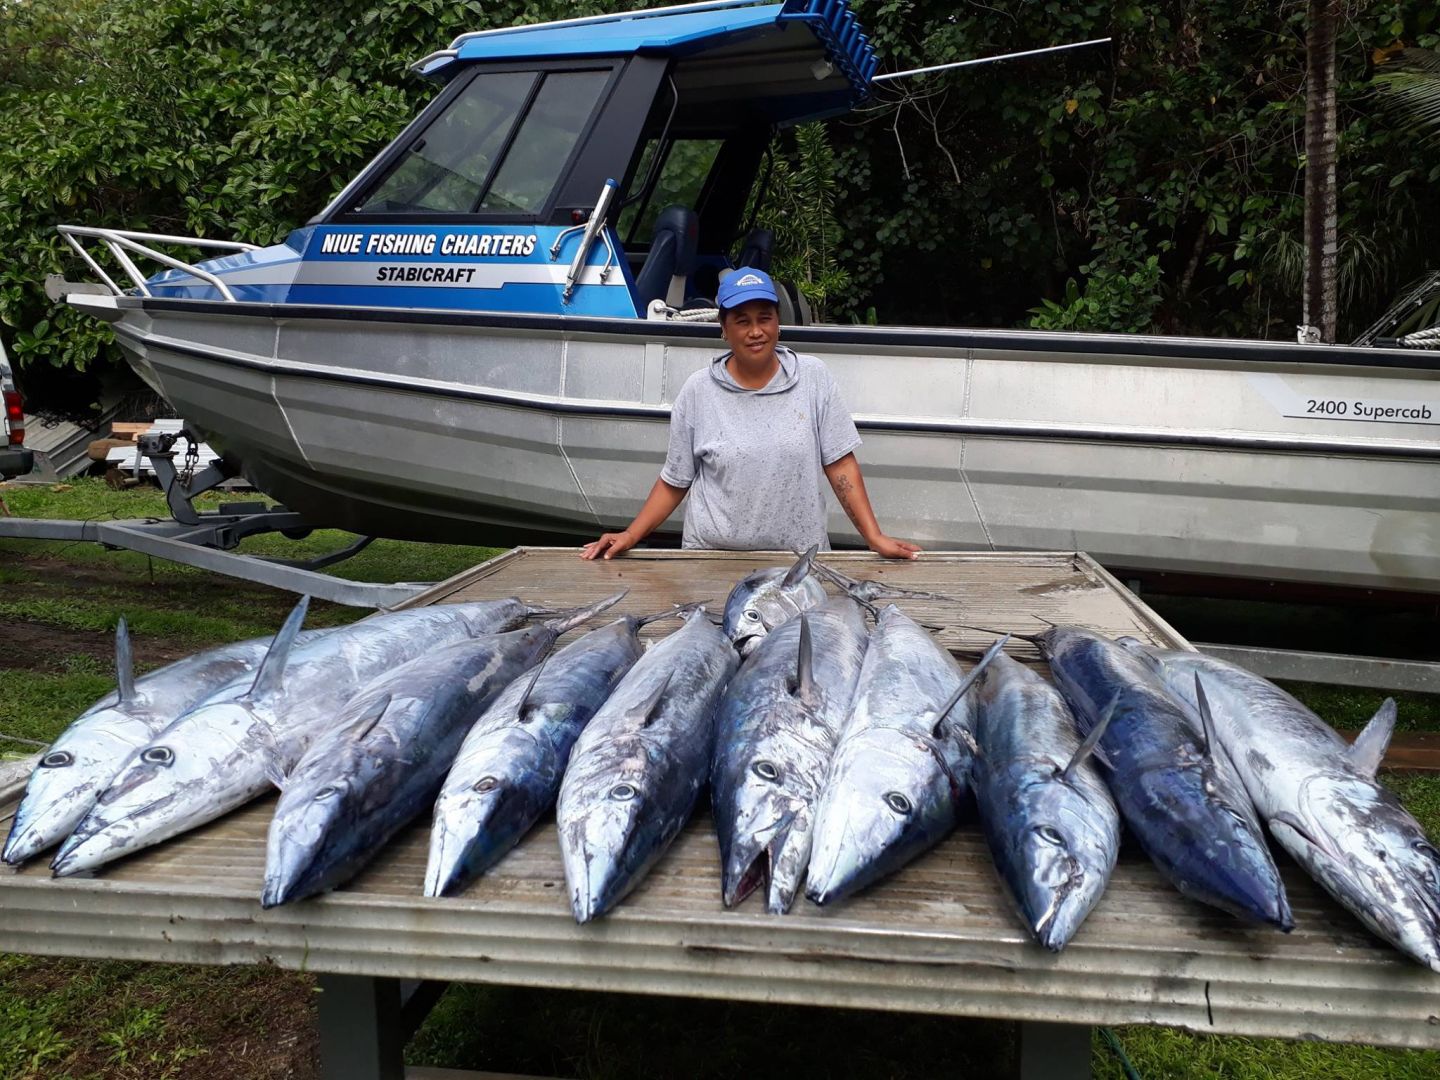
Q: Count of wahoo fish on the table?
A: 10